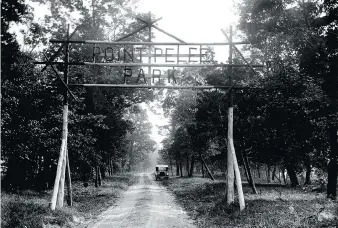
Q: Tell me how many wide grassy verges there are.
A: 2